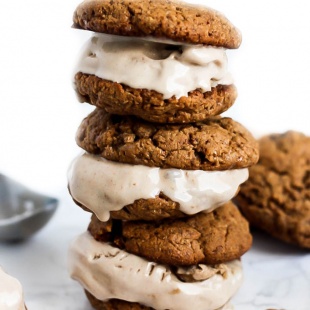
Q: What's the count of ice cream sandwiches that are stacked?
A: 3